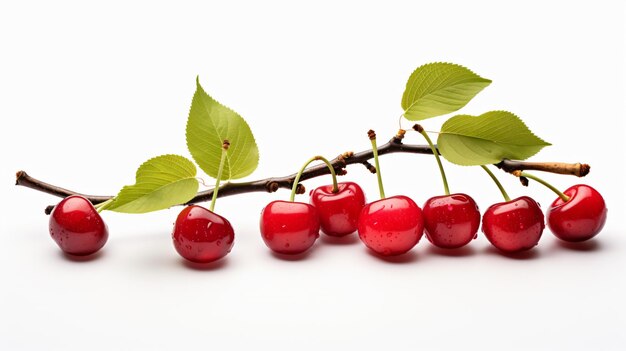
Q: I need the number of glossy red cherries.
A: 8